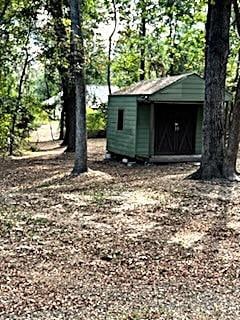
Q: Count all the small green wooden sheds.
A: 1